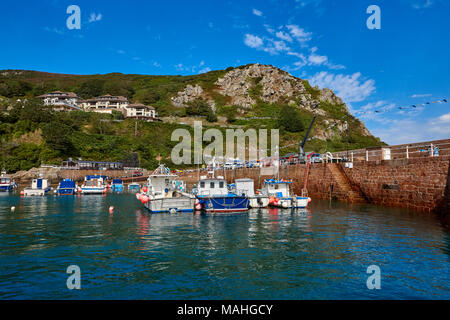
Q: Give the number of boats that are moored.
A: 10